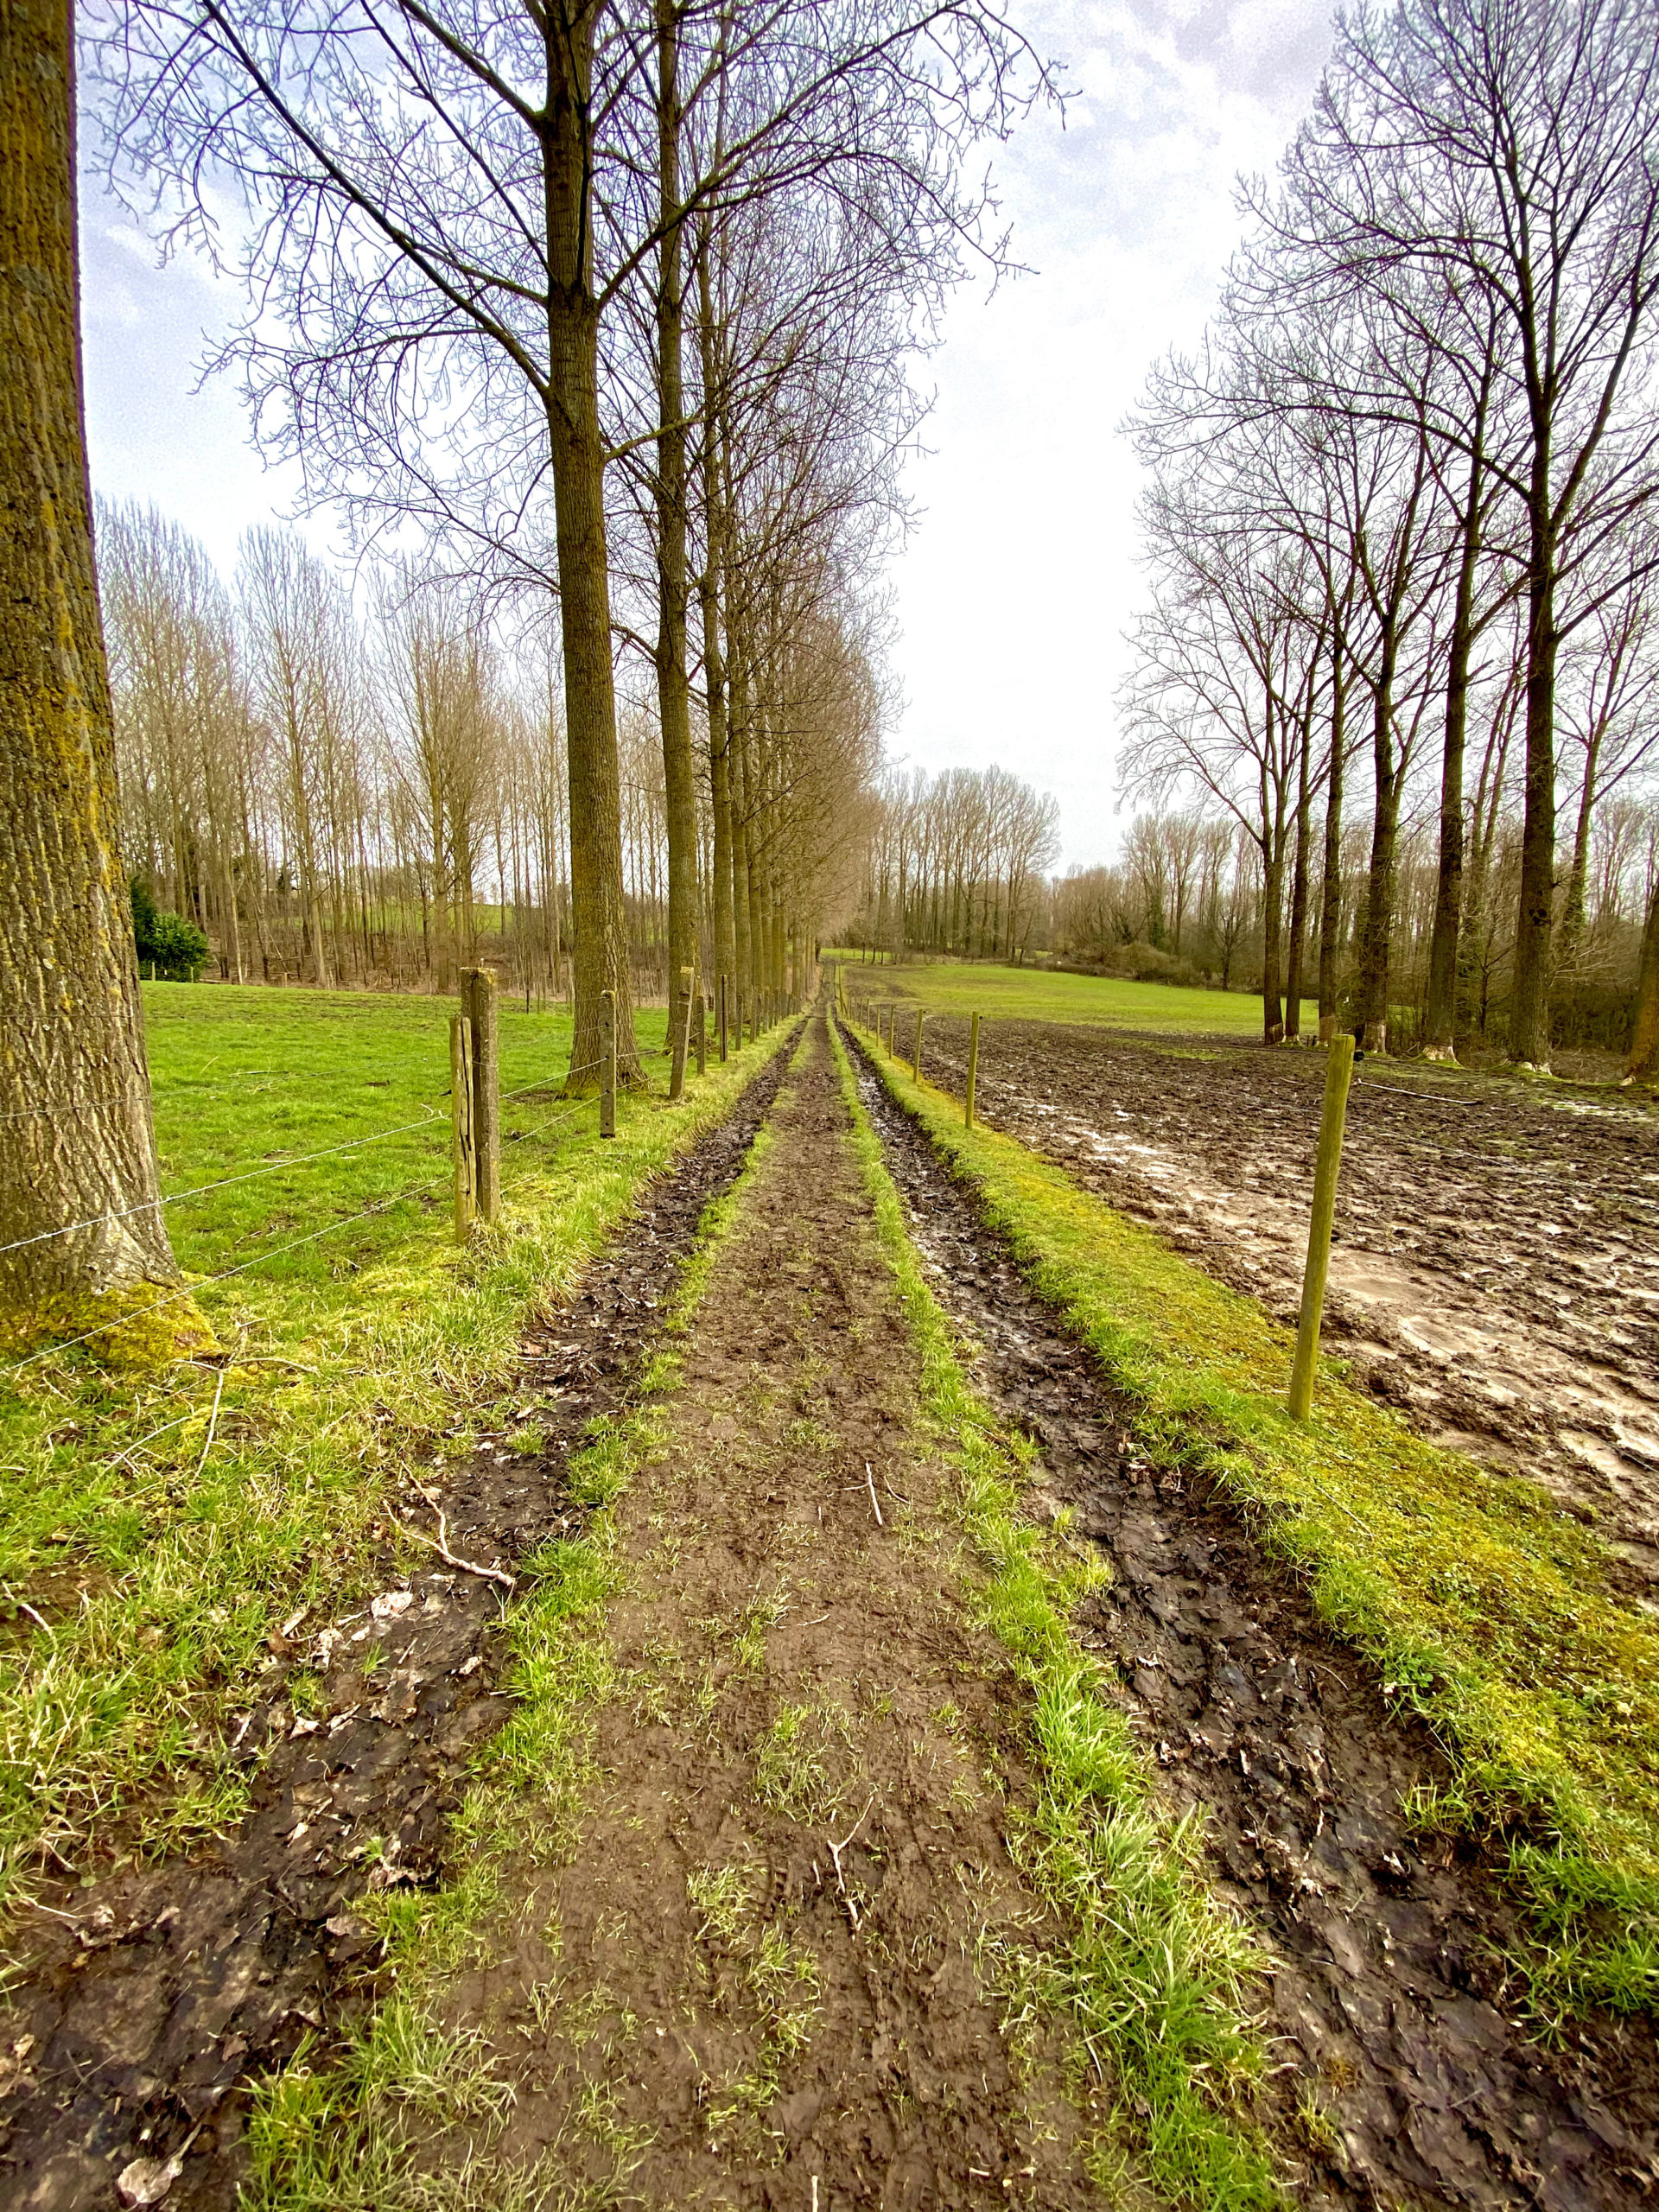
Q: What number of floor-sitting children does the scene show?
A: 0